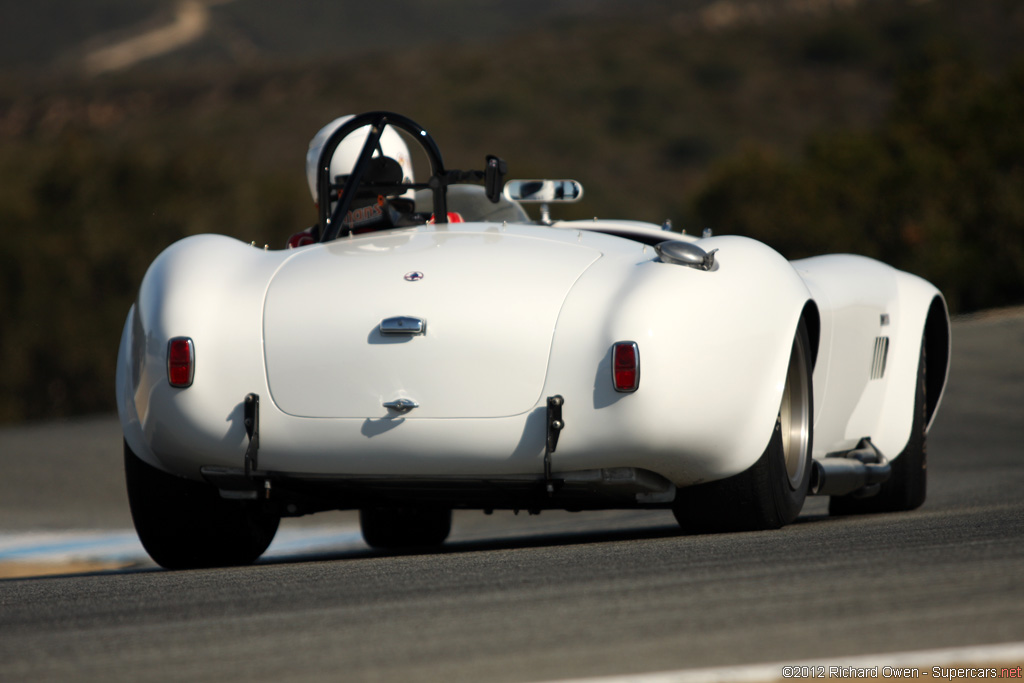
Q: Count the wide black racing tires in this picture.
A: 4